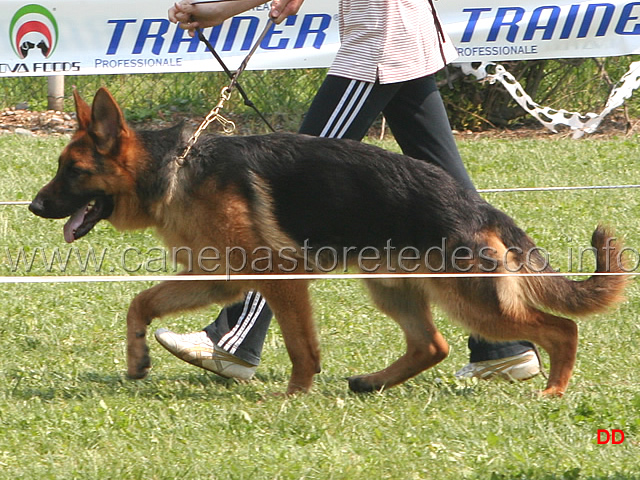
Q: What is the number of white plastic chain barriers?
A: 1